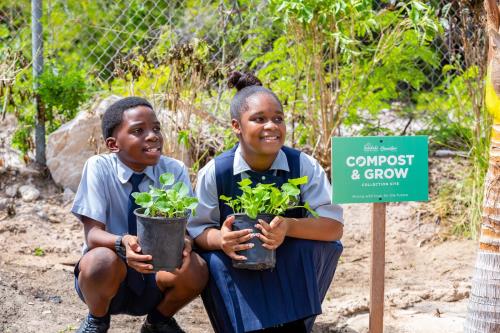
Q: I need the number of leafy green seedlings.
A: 2